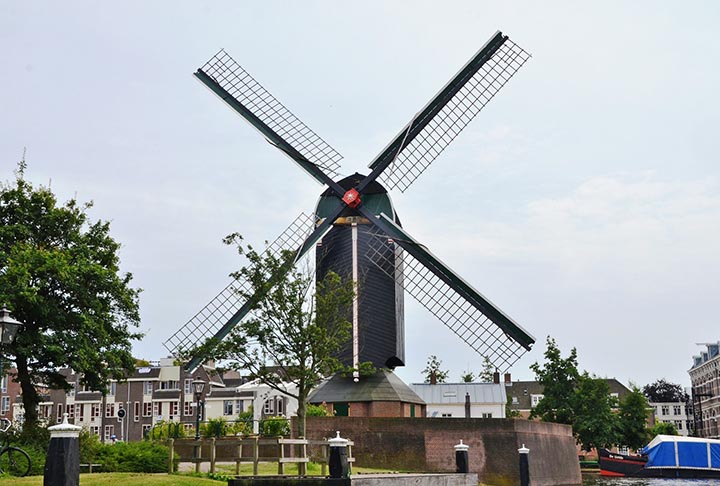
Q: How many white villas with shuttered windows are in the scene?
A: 0